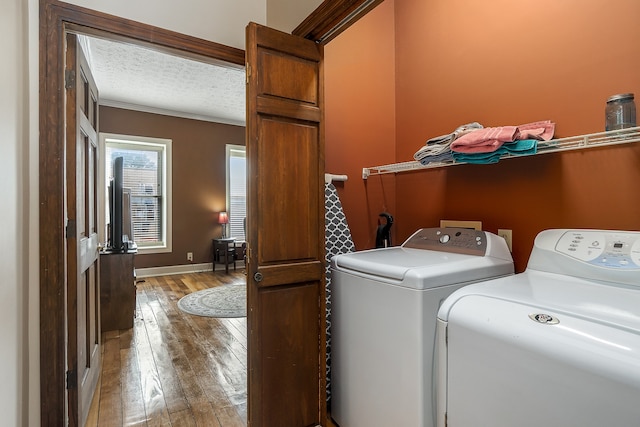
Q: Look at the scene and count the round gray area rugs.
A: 1